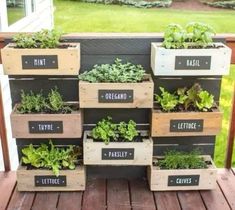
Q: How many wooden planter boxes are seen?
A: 8